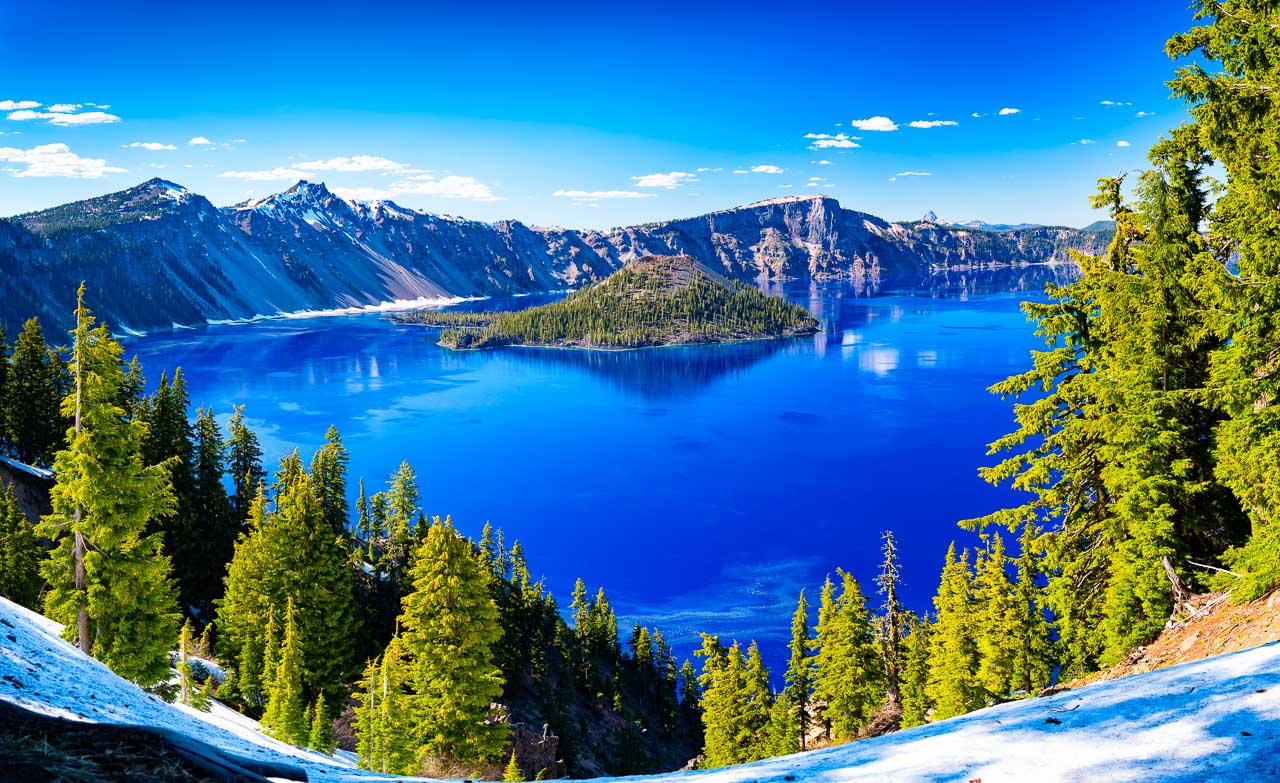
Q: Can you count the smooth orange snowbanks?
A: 0